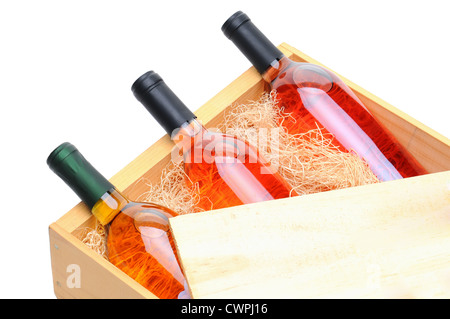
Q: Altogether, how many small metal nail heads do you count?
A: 2